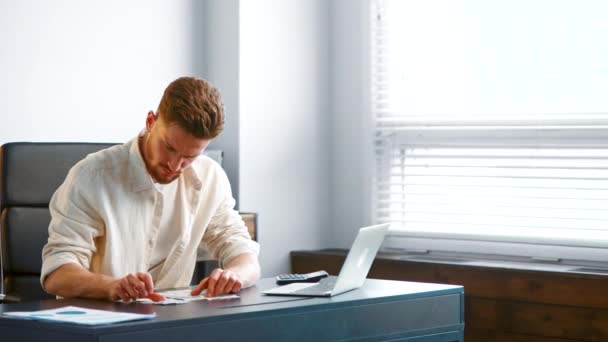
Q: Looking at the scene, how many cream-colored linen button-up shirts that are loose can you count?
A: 1